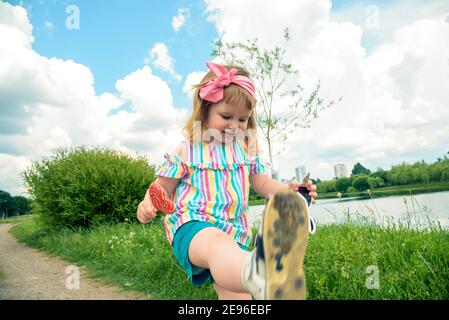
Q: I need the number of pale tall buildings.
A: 2